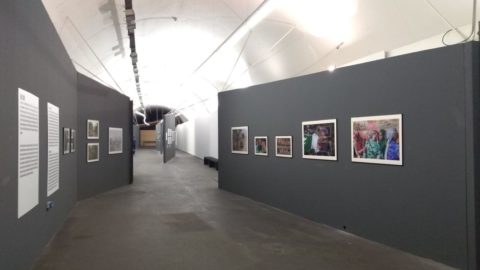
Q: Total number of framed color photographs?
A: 5